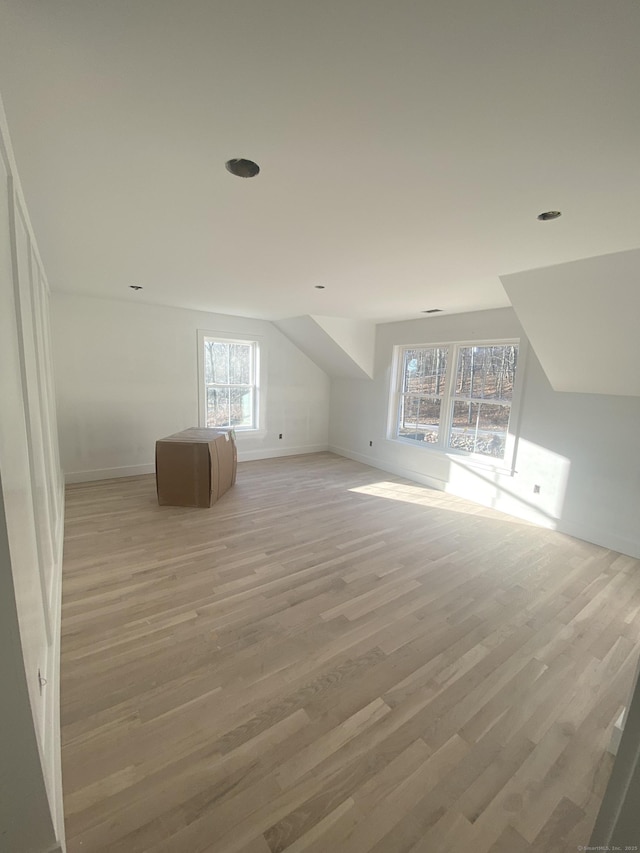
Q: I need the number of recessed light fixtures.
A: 4